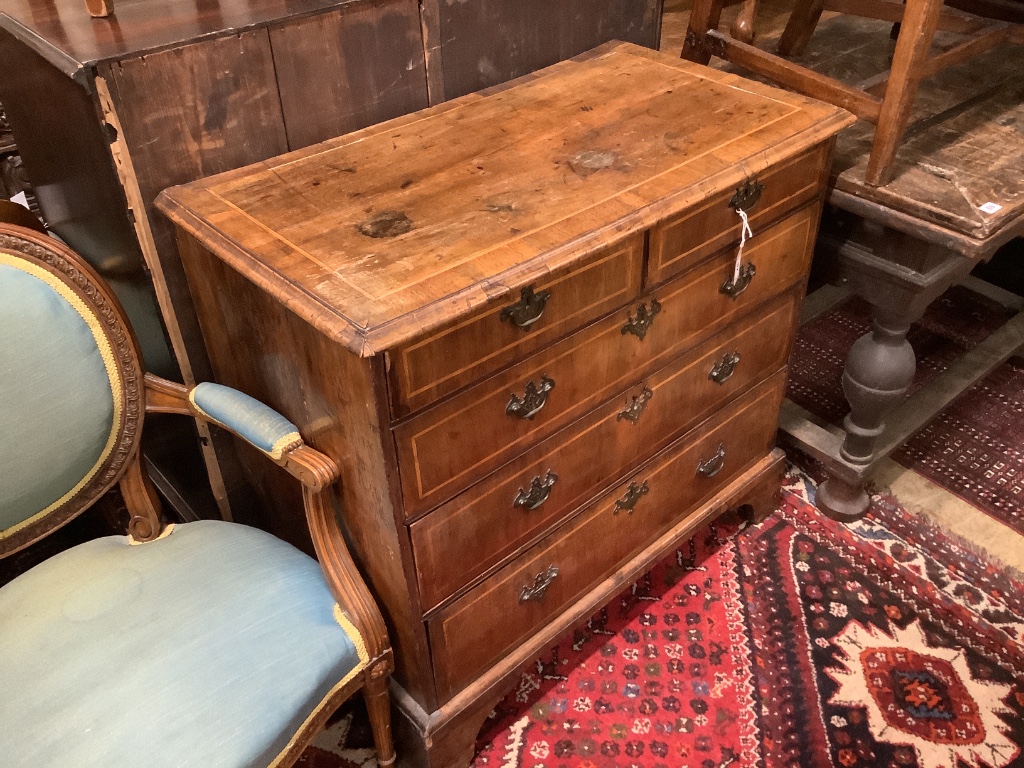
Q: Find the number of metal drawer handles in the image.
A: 8